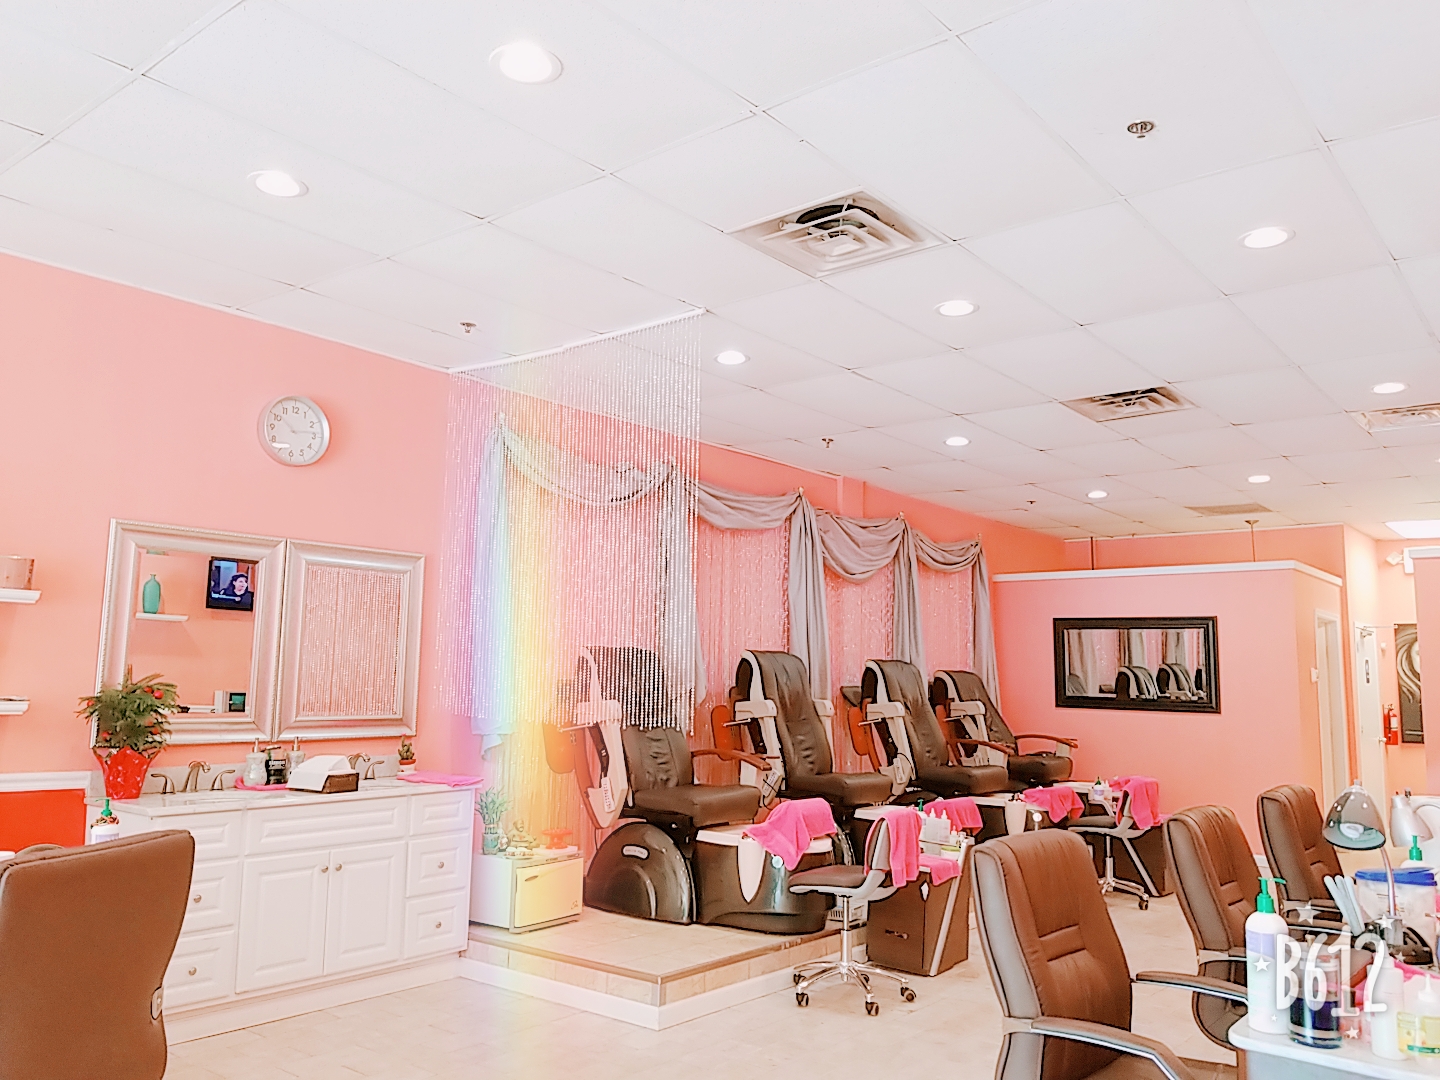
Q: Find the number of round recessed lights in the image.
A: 9